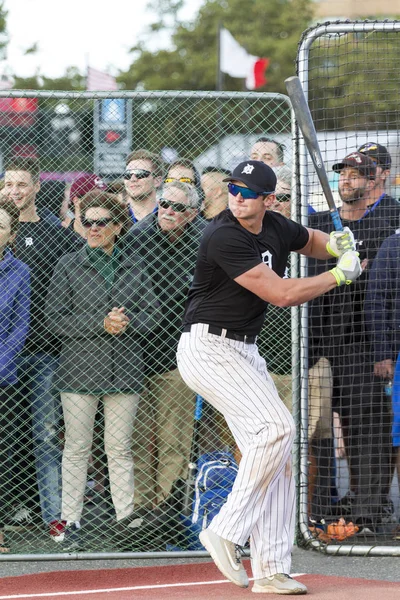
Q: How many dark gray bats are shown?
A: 1